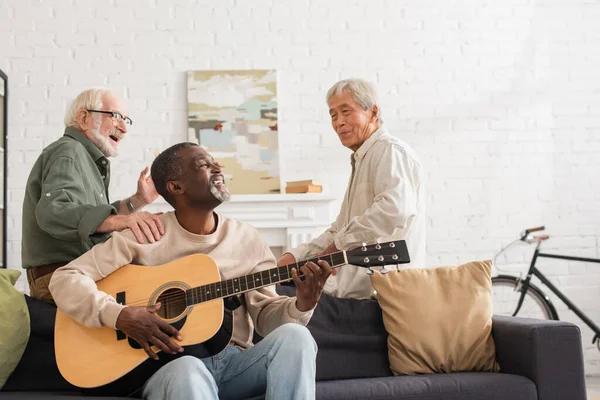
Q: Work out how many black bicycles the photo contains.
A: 1